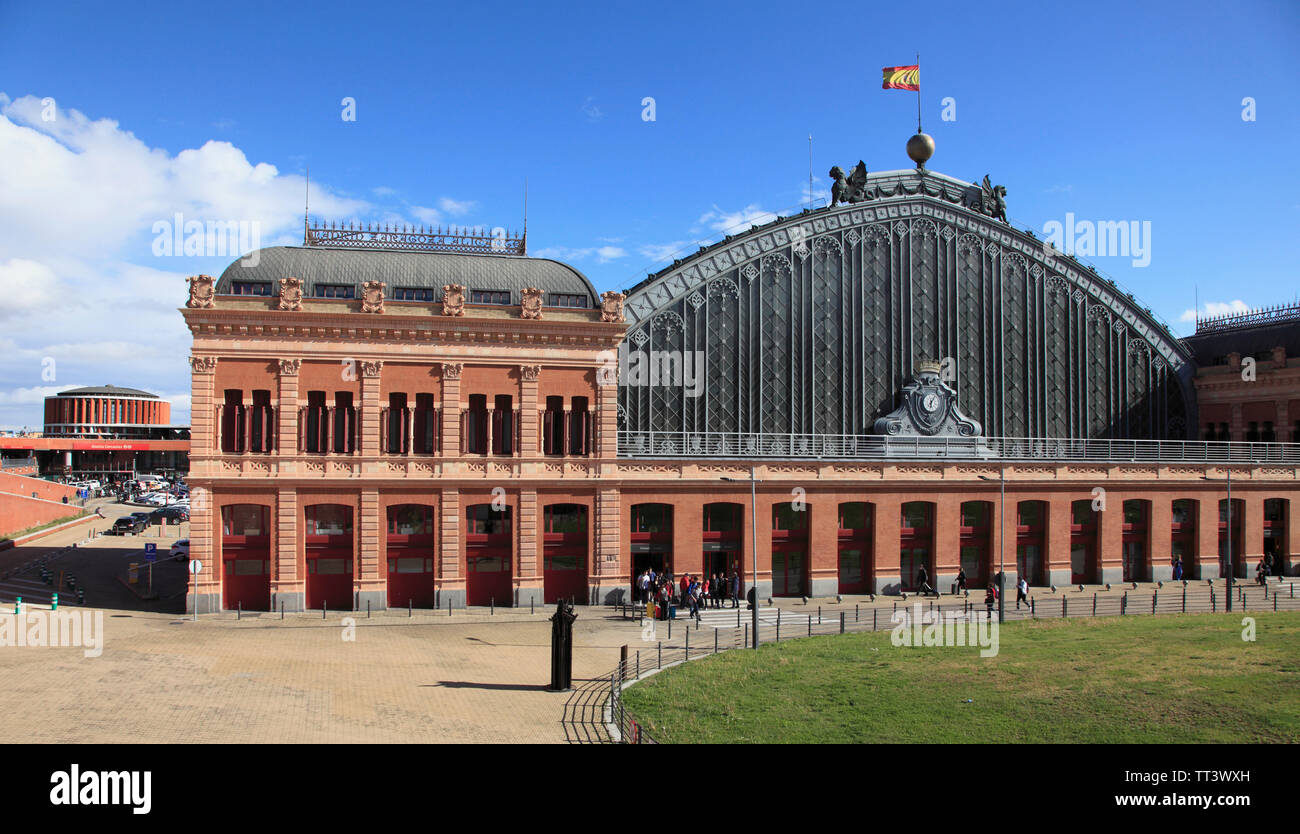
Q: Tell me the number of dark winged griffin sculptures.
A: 2